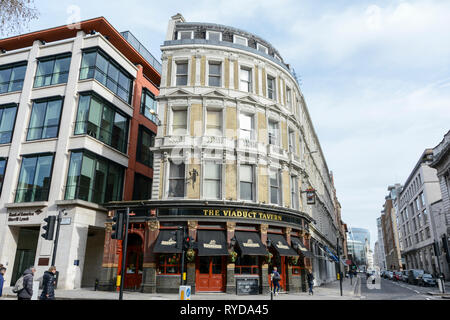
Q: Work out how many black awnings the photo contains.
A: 5